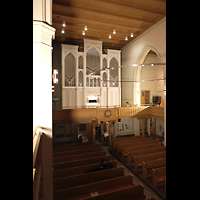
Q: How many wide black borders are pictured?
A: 2